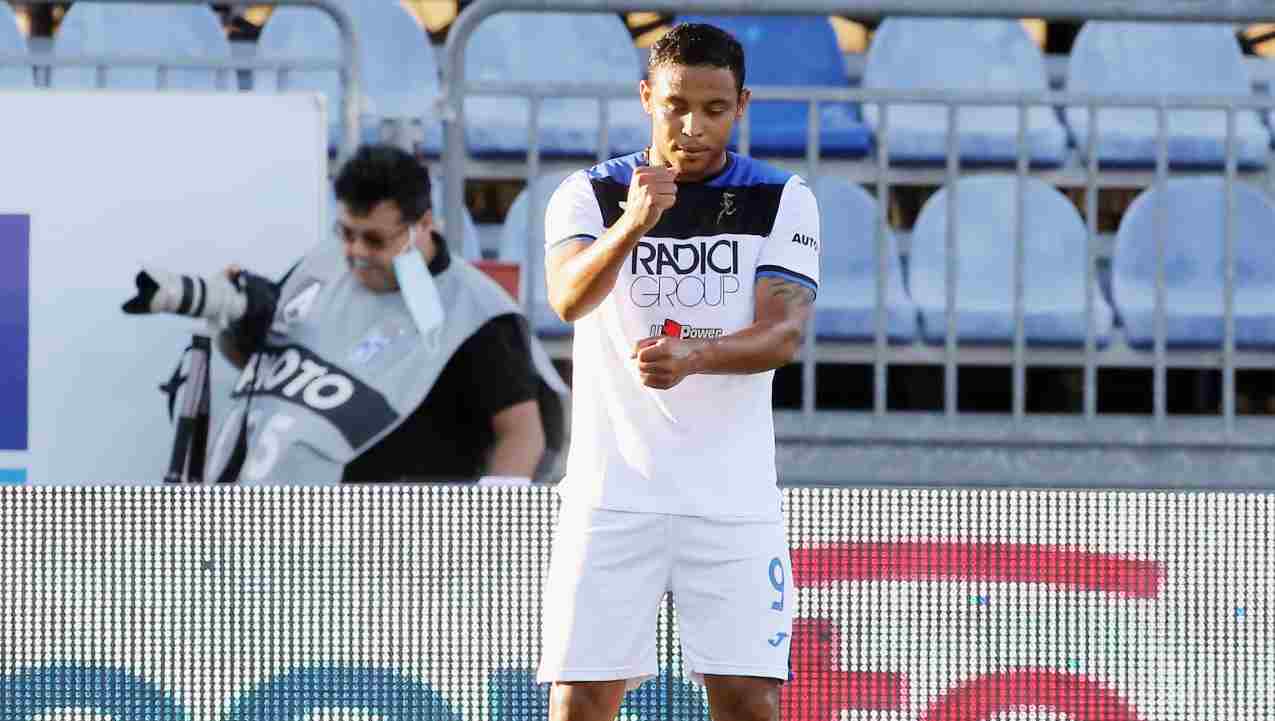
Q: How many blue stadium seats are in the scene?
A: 12